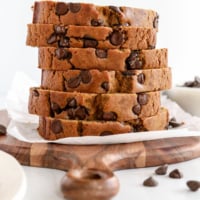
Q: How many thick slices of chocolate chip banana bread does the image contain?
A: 6